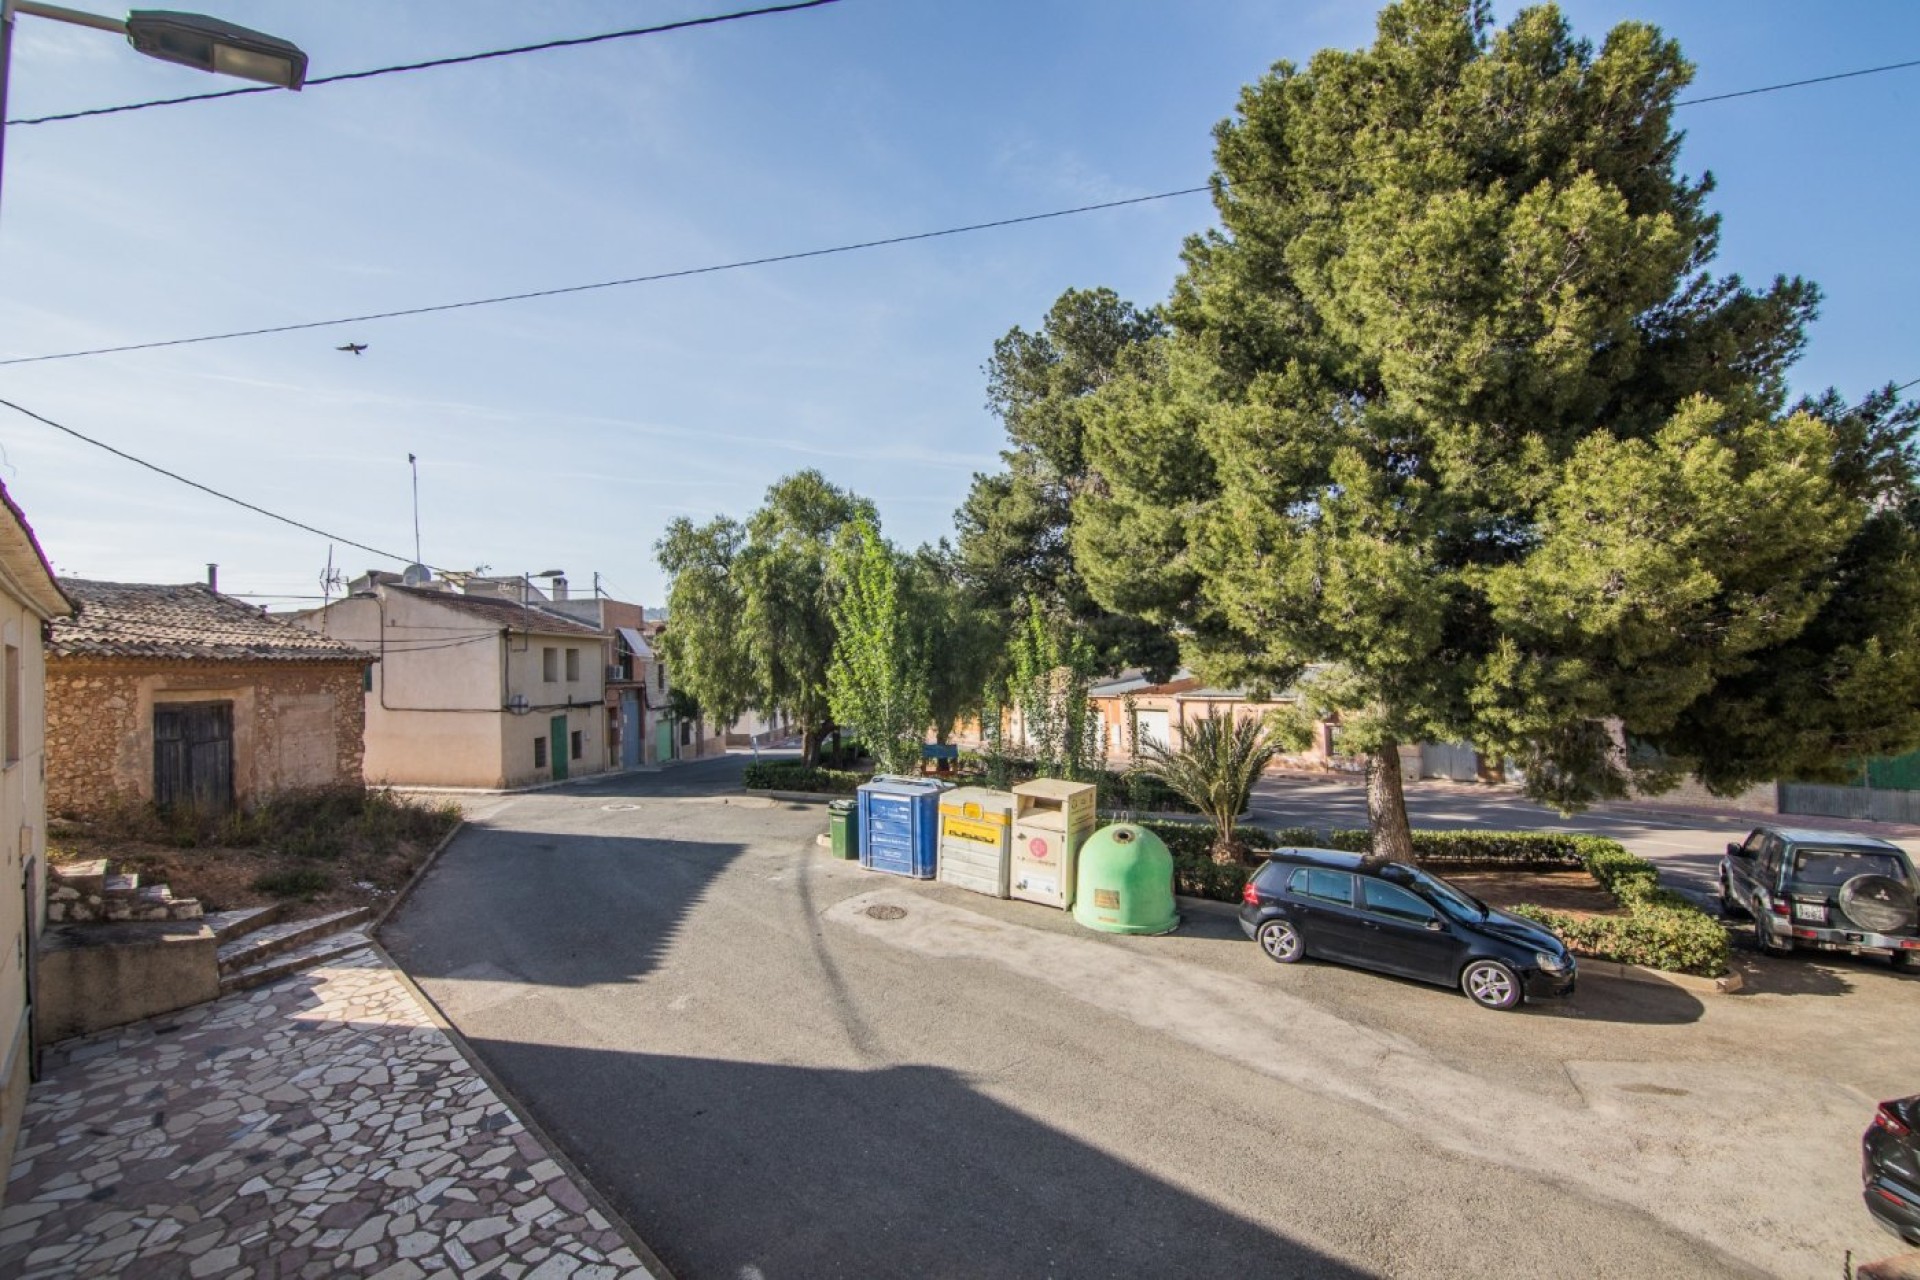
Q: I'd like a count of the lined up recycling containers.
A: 5